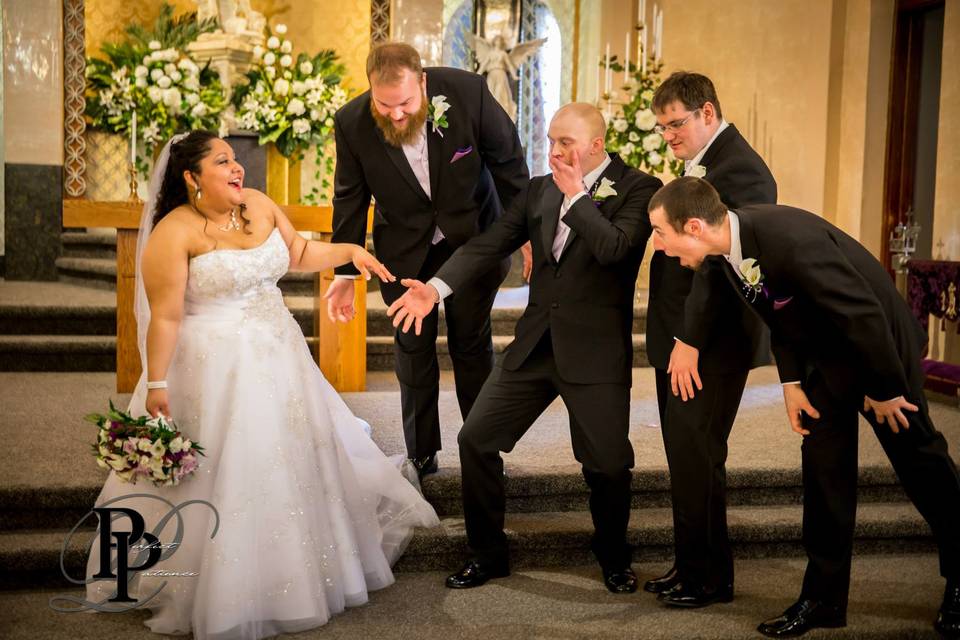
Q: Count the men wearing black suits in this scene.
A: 4